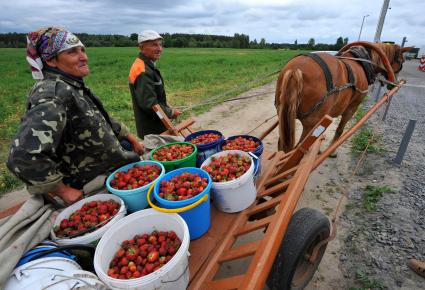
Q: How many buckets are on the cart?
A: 8